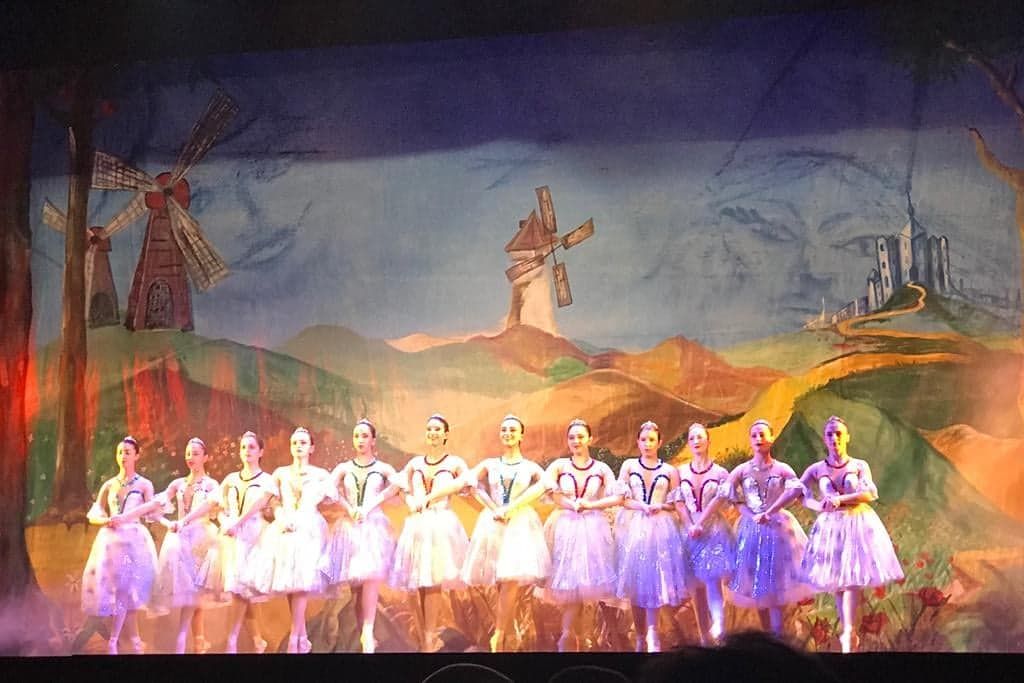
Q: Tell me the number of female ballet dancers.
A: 12